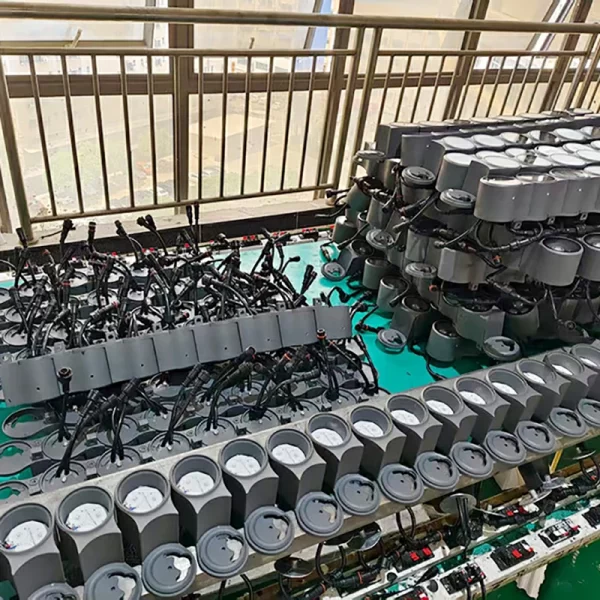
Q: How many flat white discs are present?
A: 15